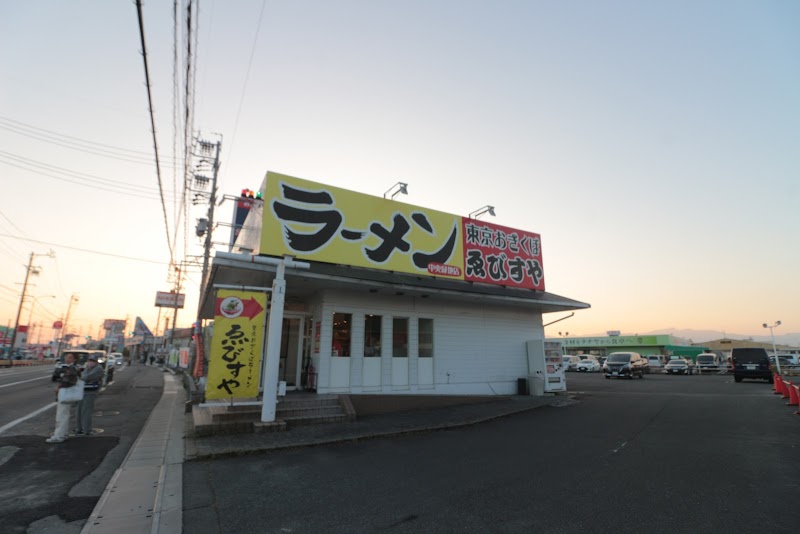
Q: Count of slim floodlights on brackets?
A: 2